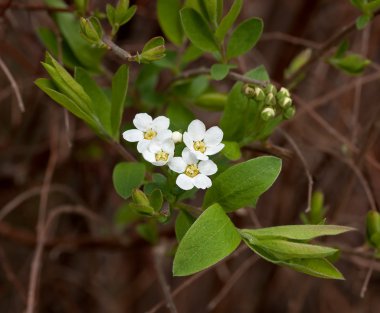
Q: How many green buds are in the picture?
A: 8